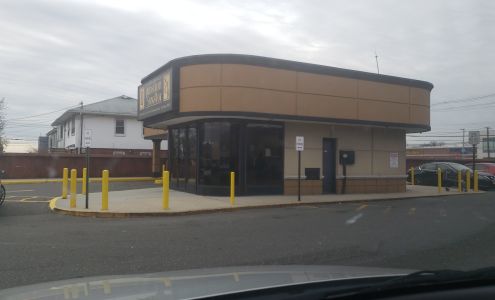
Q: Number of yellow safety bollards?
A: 11